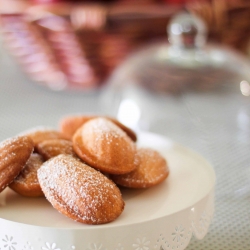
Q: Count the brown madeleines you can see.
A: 8